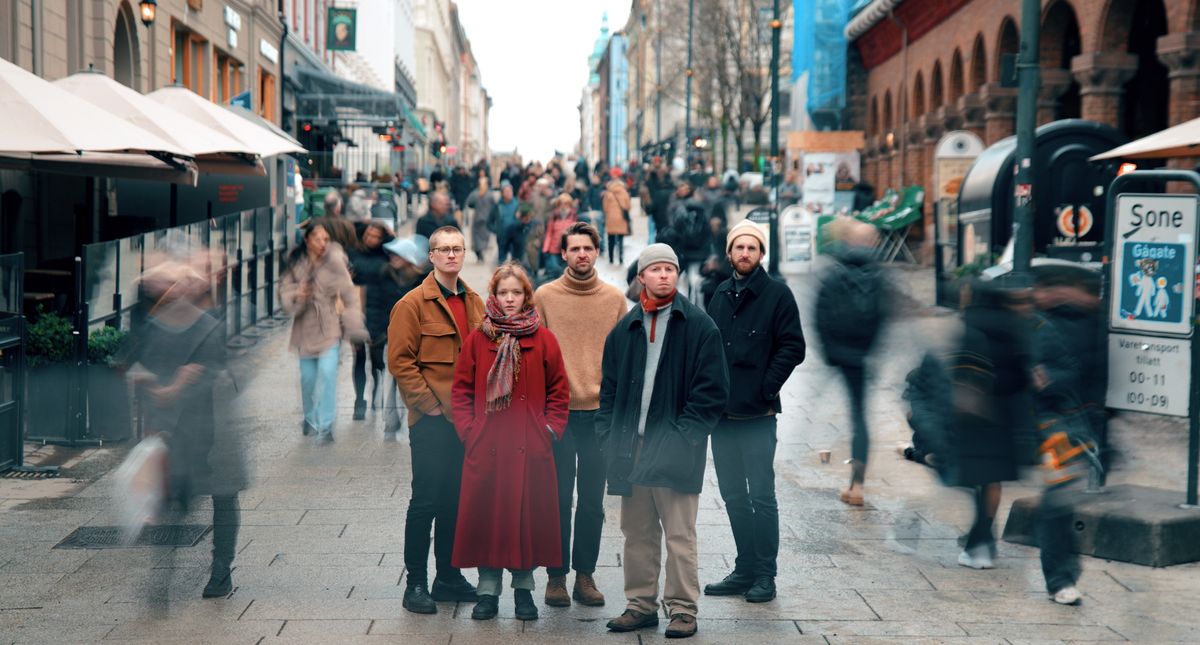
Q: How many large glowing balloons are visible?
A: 0